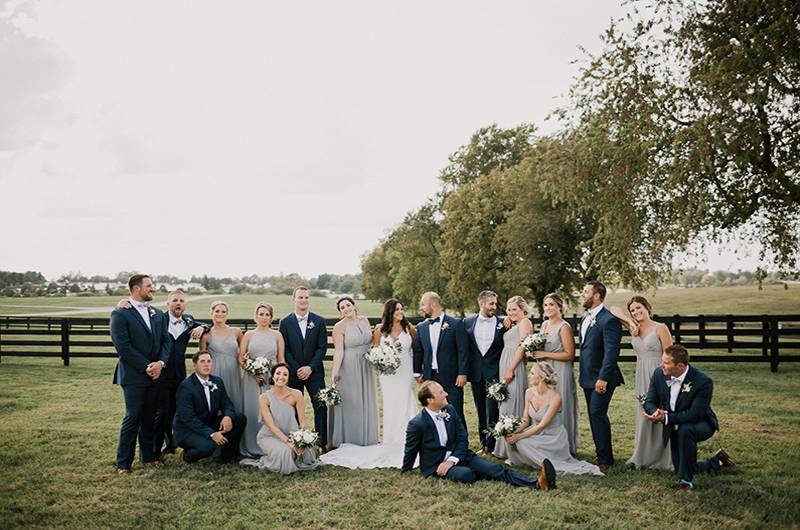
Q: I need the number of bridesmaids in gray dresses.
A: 8